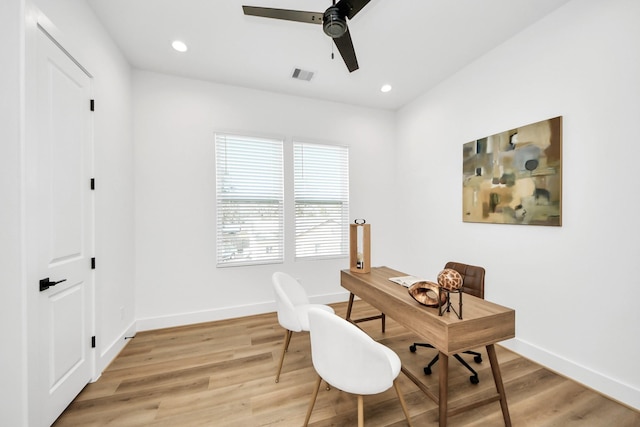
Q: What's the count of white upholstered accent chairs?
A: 2